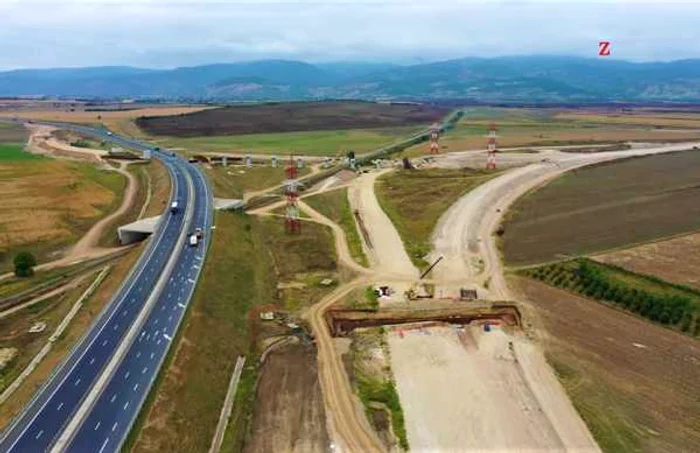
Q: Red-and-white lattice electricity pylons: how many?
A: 3